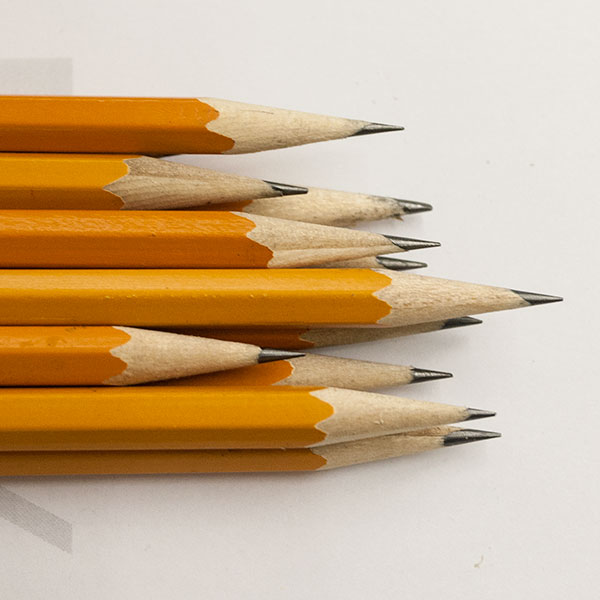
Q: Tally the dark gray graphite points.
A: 11